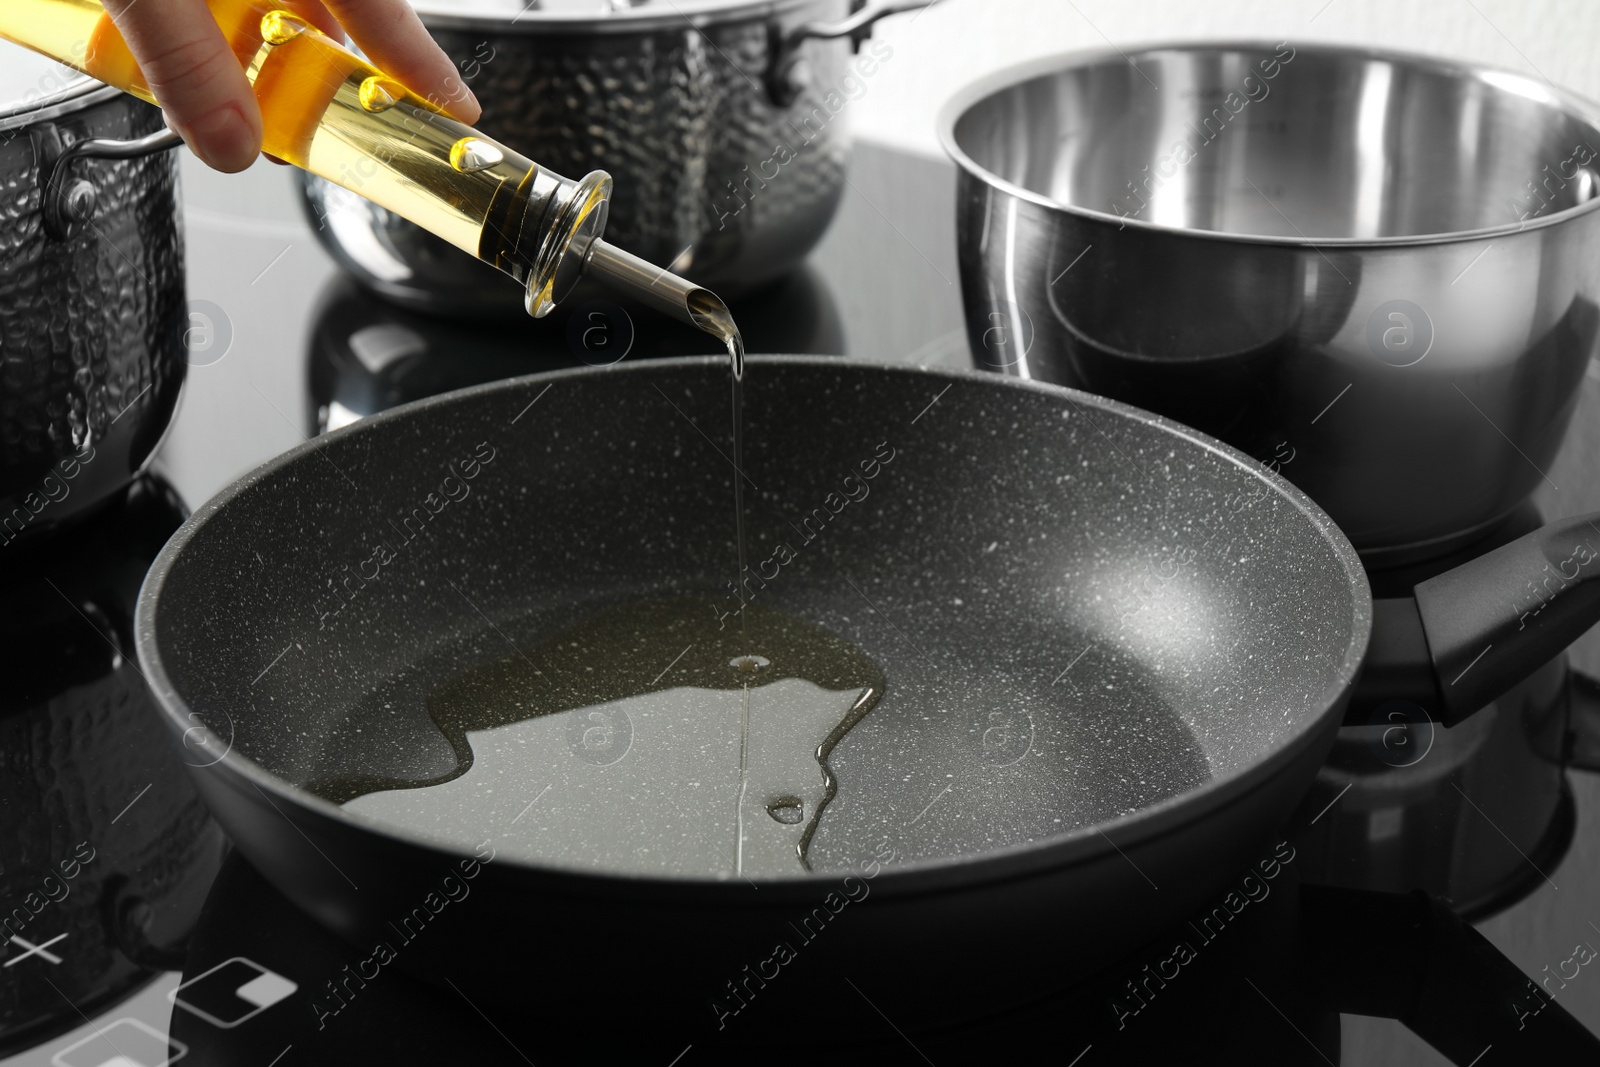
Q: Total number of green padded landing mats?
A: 0